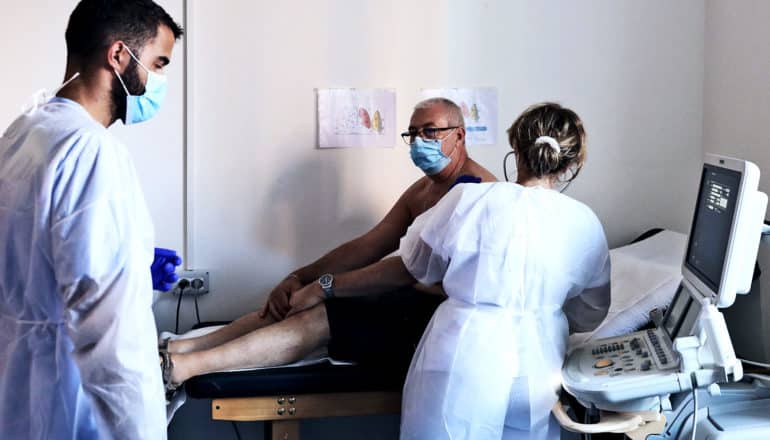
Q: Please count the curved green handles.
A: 0